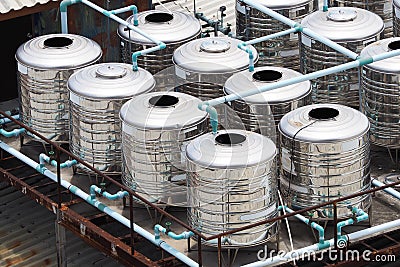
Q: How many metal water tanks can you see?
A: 13